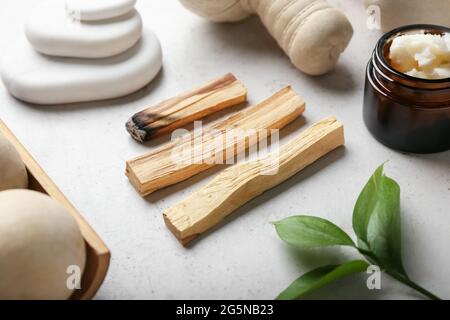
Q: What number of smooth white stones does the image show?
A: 3